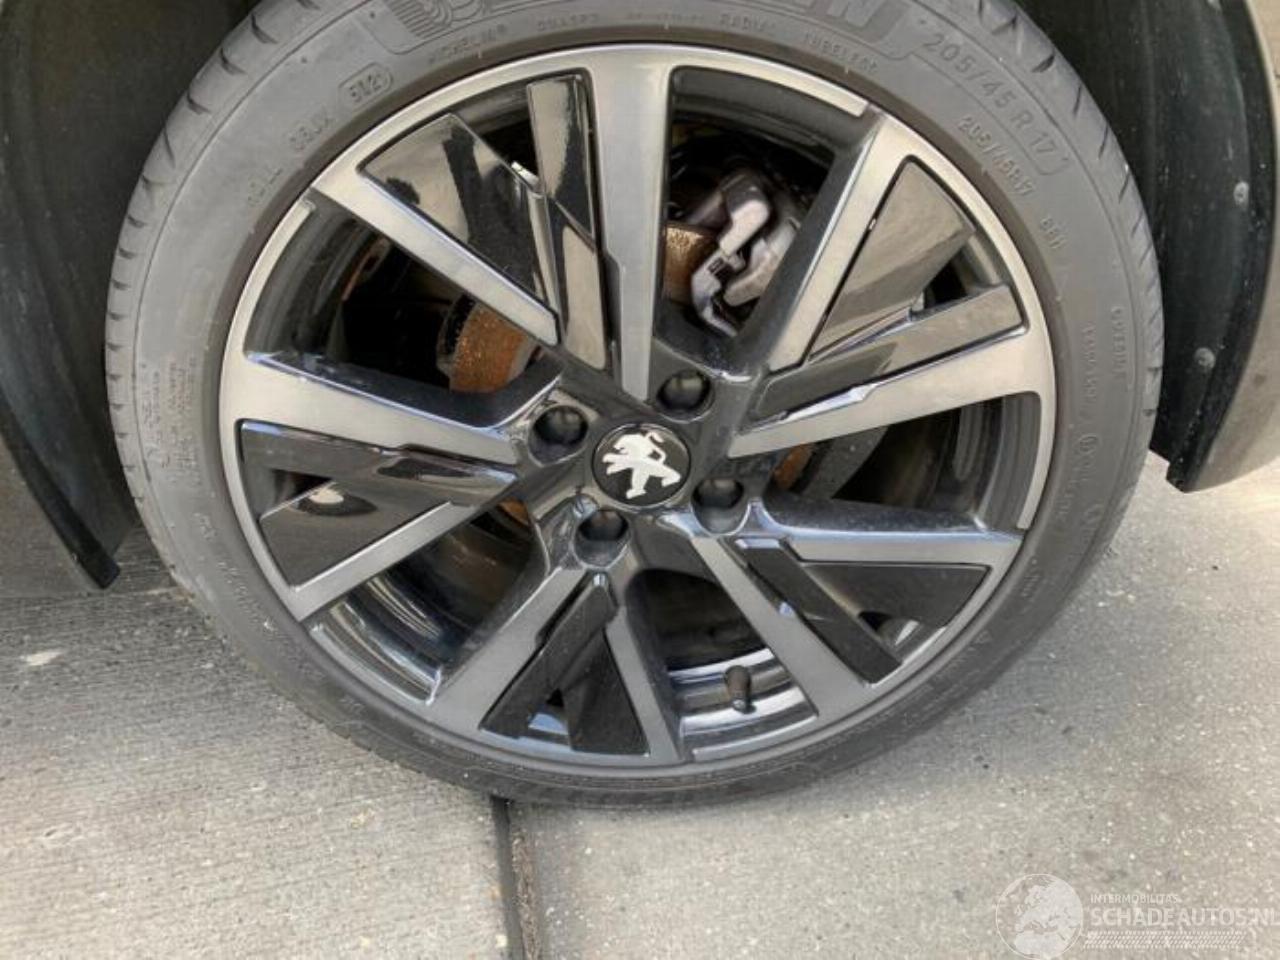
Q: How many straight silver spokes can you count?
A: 10